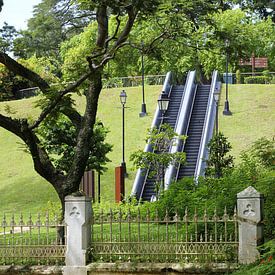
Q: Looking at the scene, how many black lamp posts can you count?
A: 5